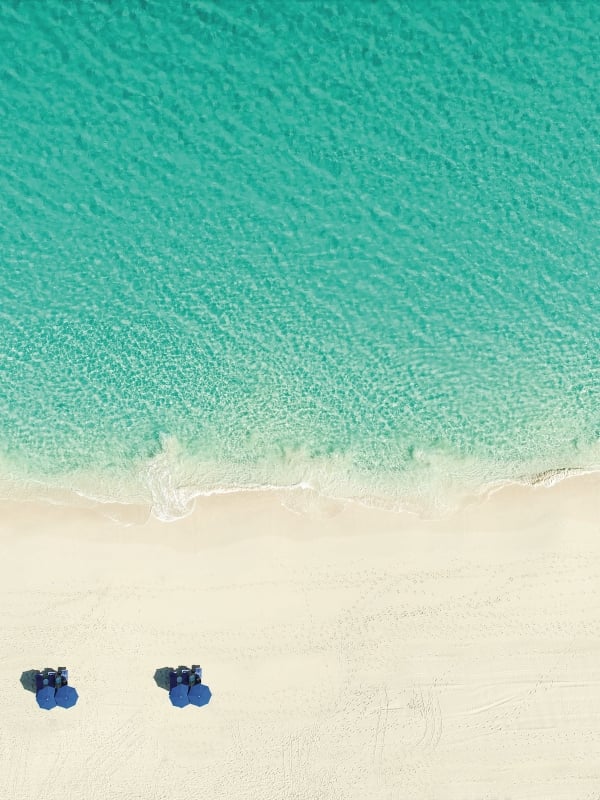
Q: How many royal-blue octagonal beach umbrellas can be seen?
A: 4